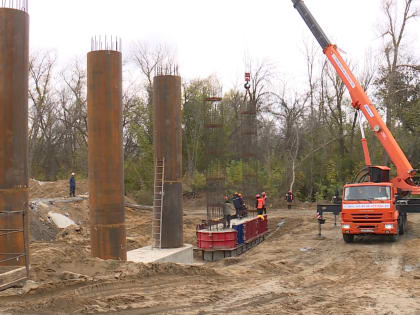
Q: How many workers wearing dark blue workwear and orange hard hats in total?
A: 2